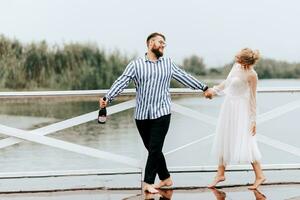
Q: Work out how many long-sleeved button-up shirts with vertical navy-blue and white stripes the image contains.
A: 1